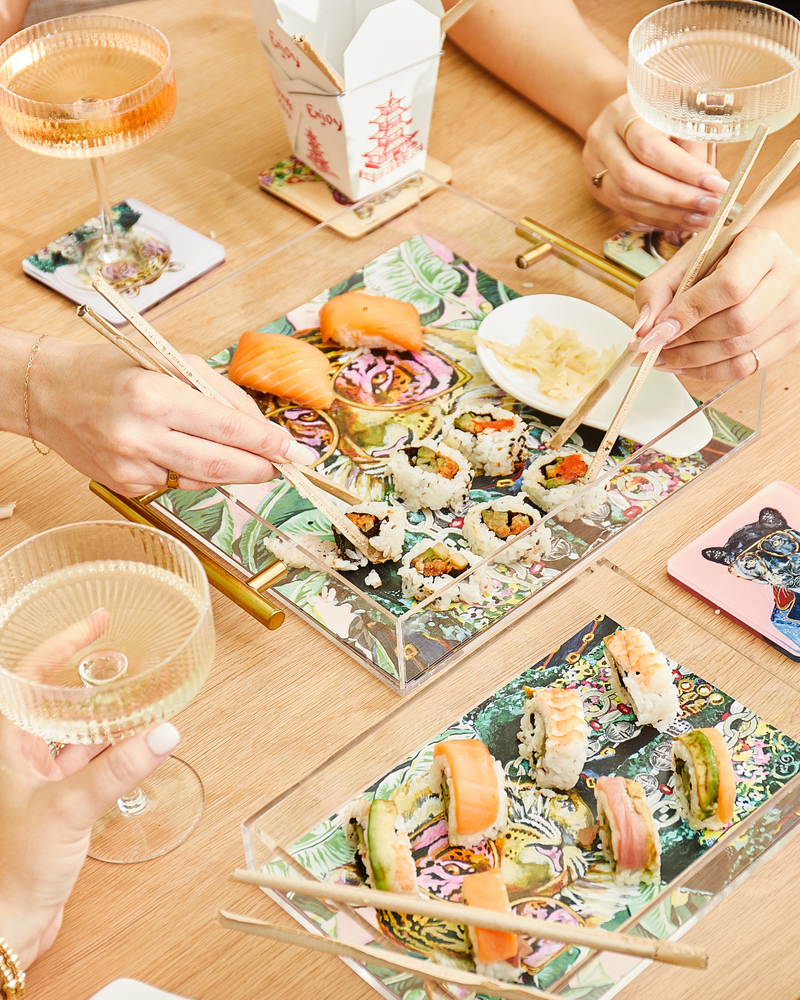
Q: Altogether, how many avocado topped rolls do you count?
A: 2